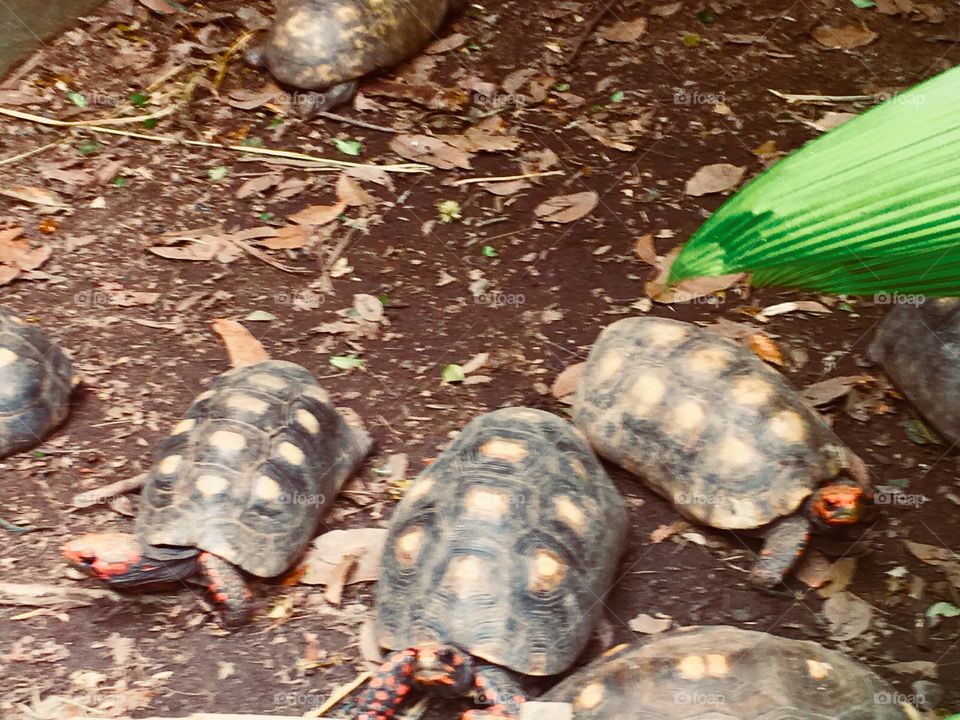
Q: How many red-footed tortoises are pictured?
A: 7